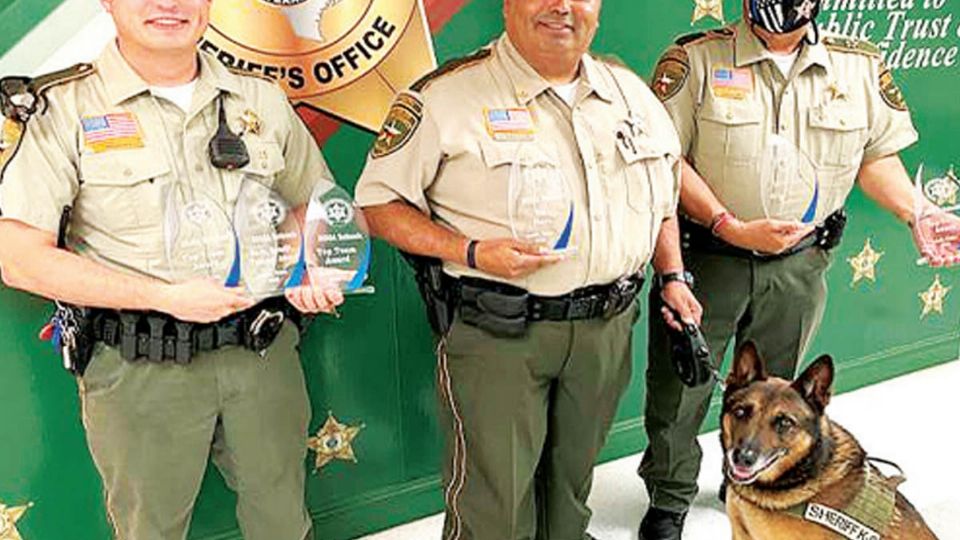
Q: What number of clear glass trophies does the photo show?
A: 6